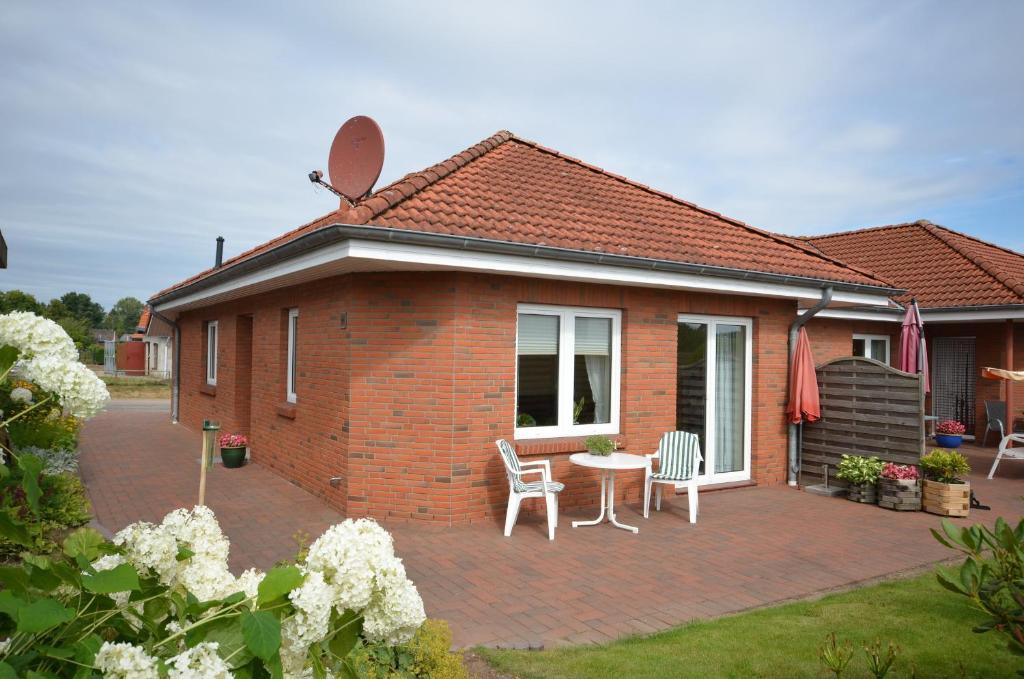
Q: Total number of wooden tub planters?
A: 3